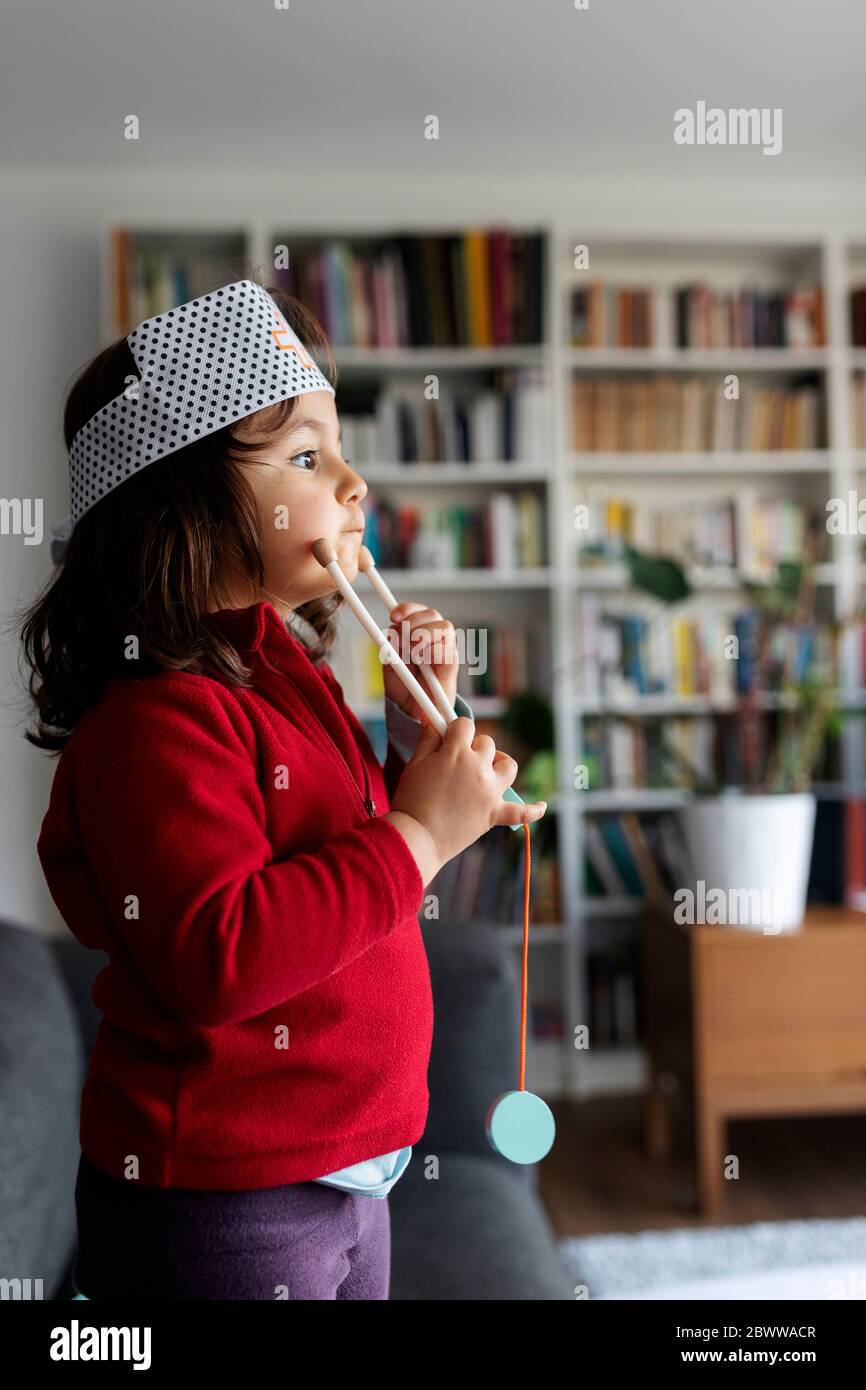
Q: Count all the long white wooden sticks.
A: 2